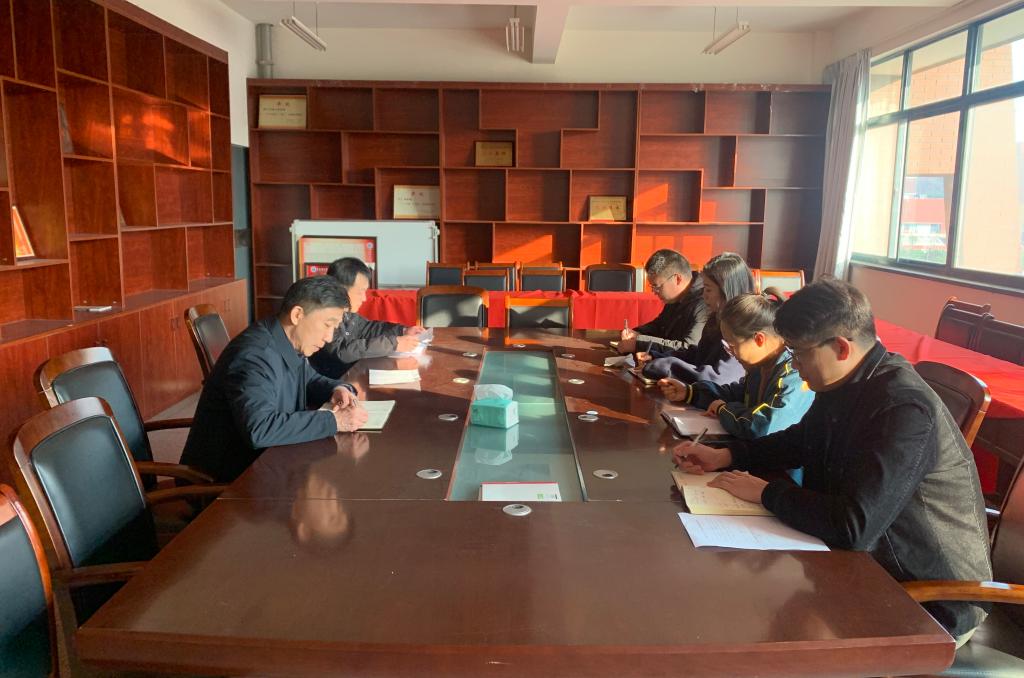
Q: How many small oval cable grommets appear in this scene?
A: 10